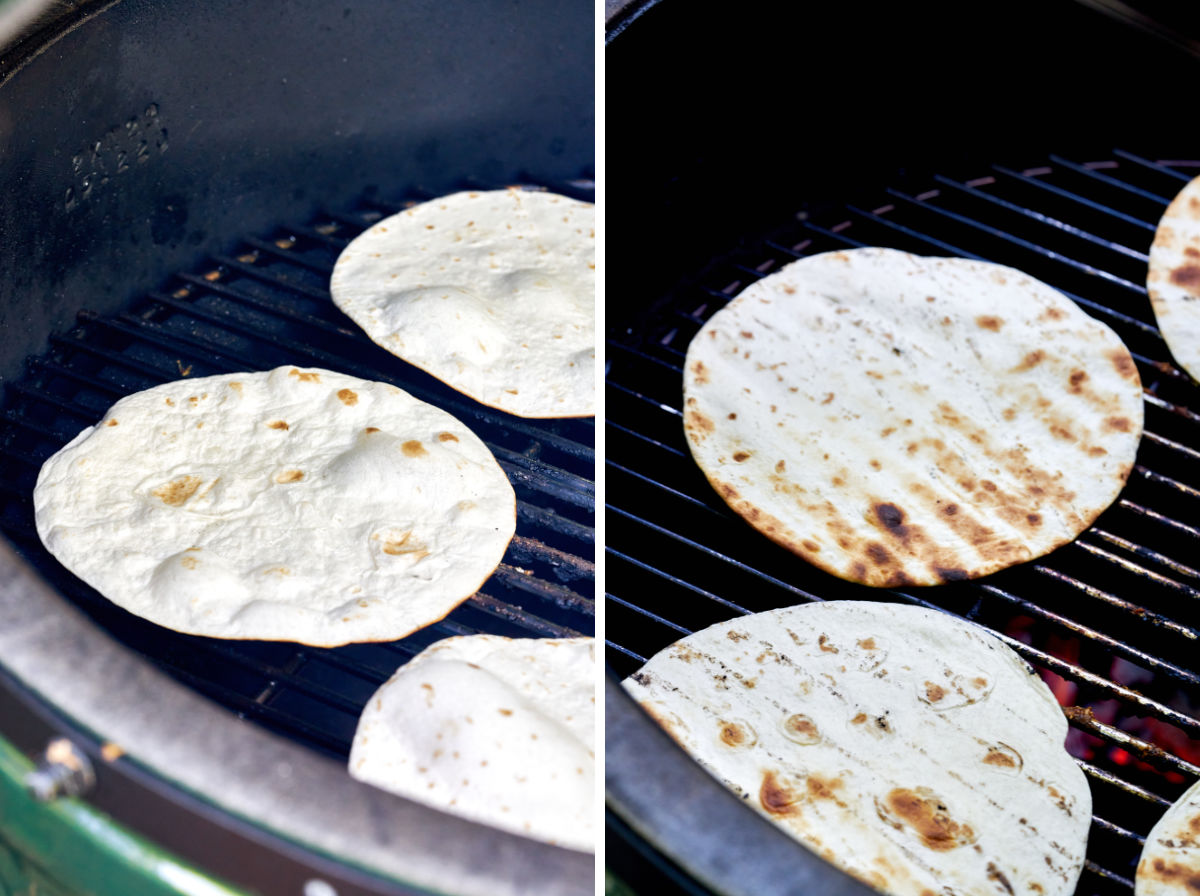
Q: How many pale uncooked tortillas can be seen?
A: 3